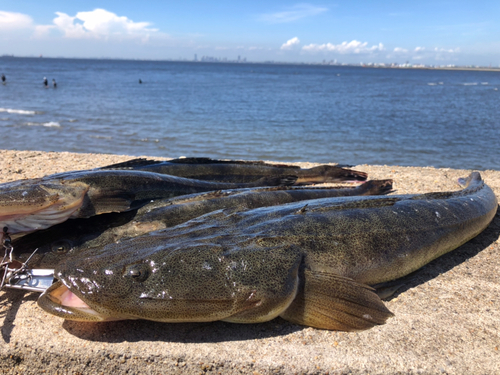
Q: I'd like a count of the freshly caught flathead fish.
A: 4